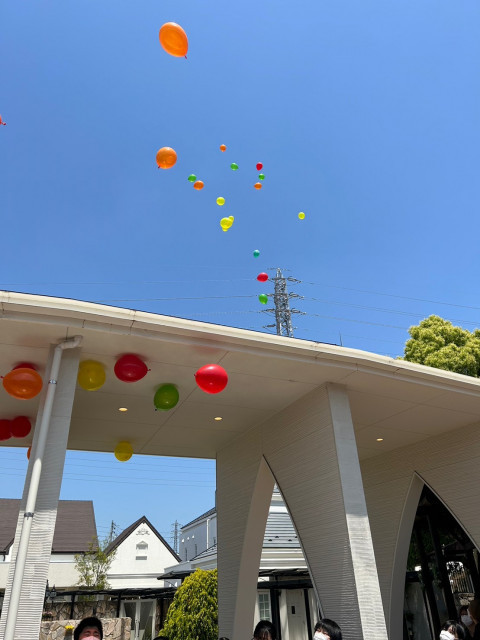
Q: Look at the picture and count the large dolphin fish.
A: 0